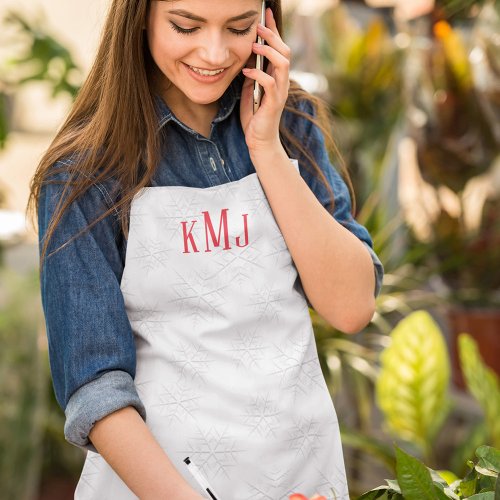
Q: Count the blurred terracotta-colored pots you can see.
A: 1